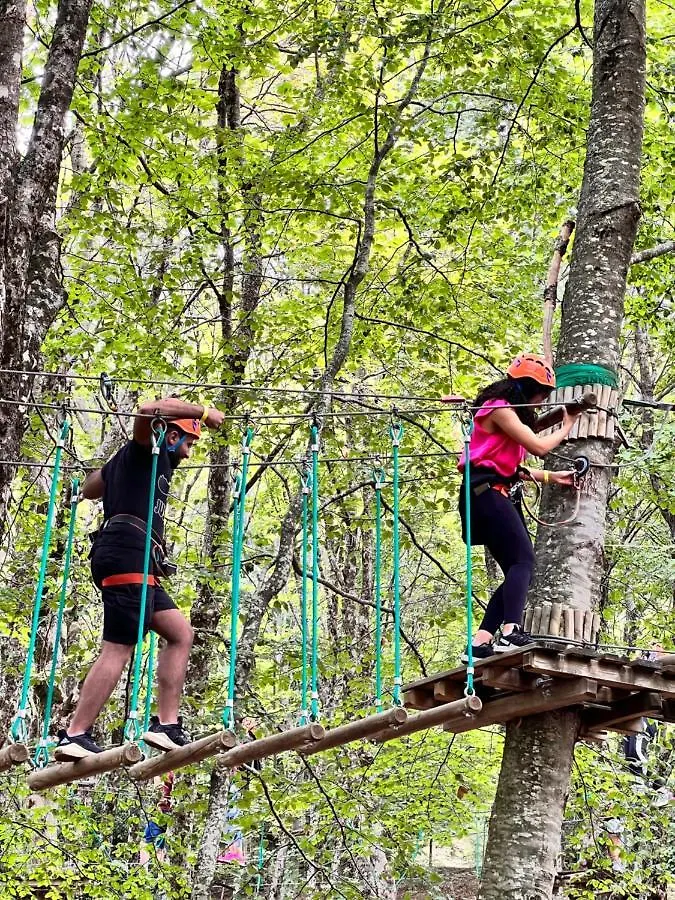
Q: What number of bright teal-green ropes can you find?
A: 11